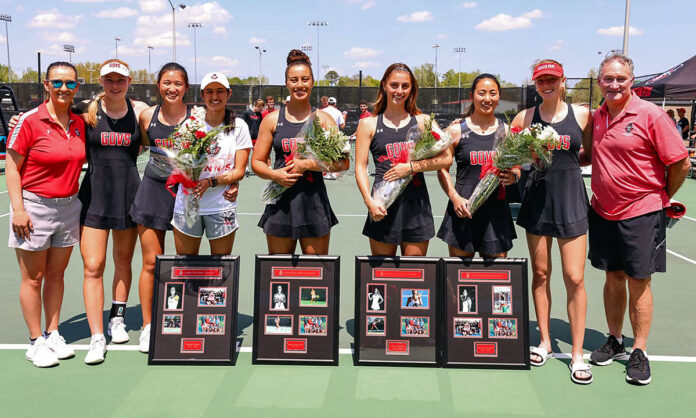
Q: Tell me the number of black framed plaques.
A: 4